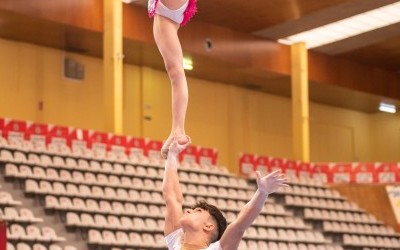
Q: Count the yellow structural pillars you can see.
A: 2